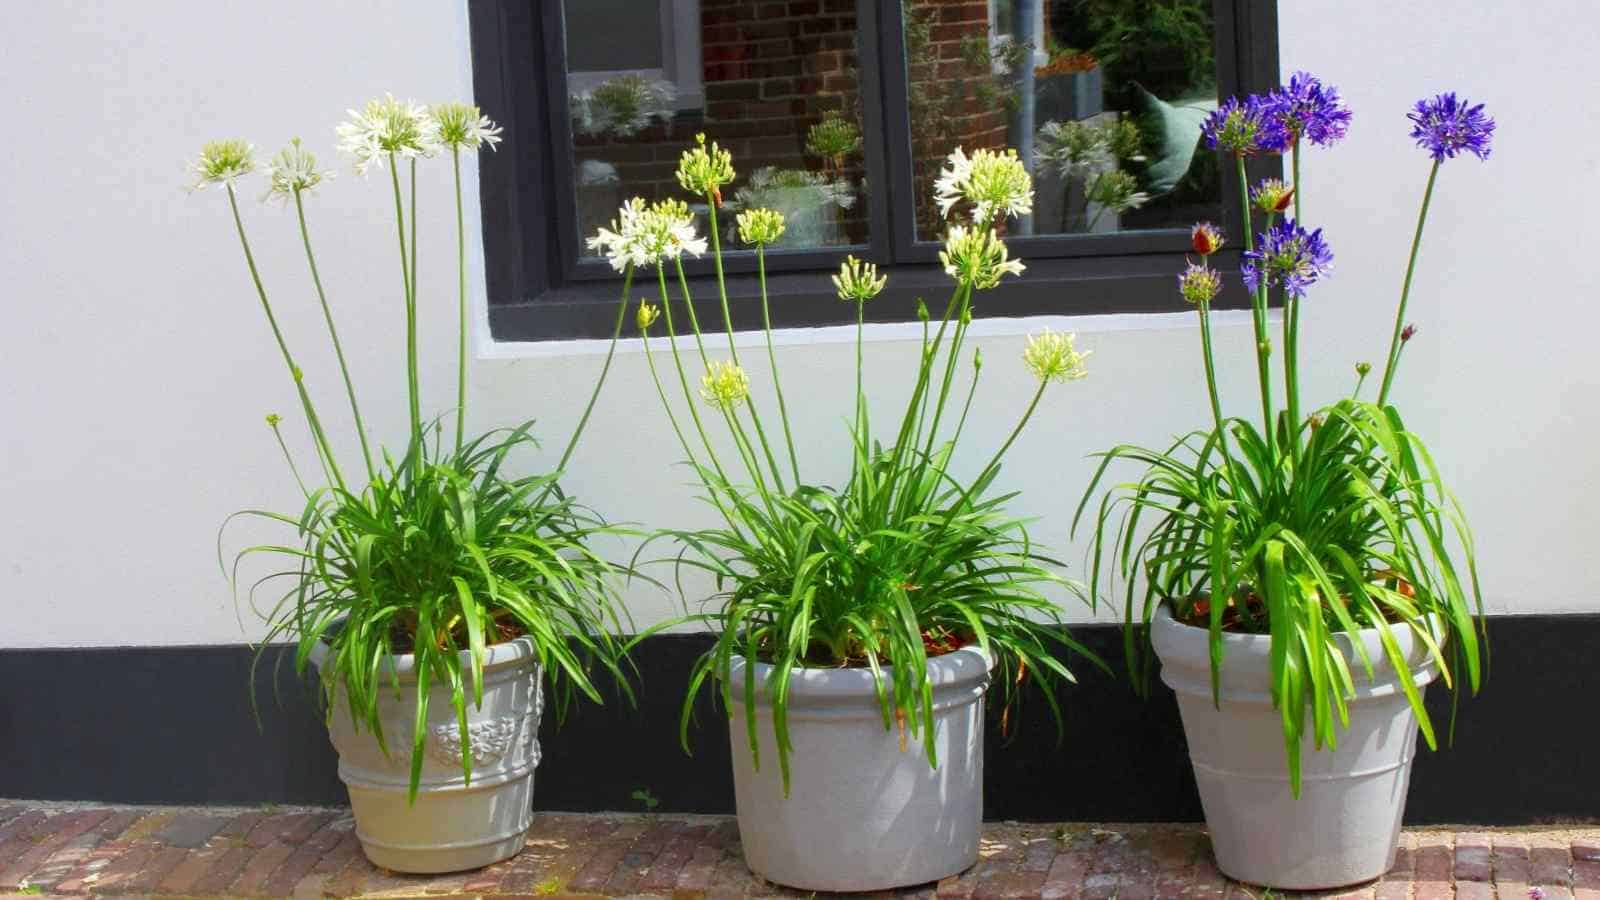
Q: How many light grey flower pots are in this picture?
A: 3